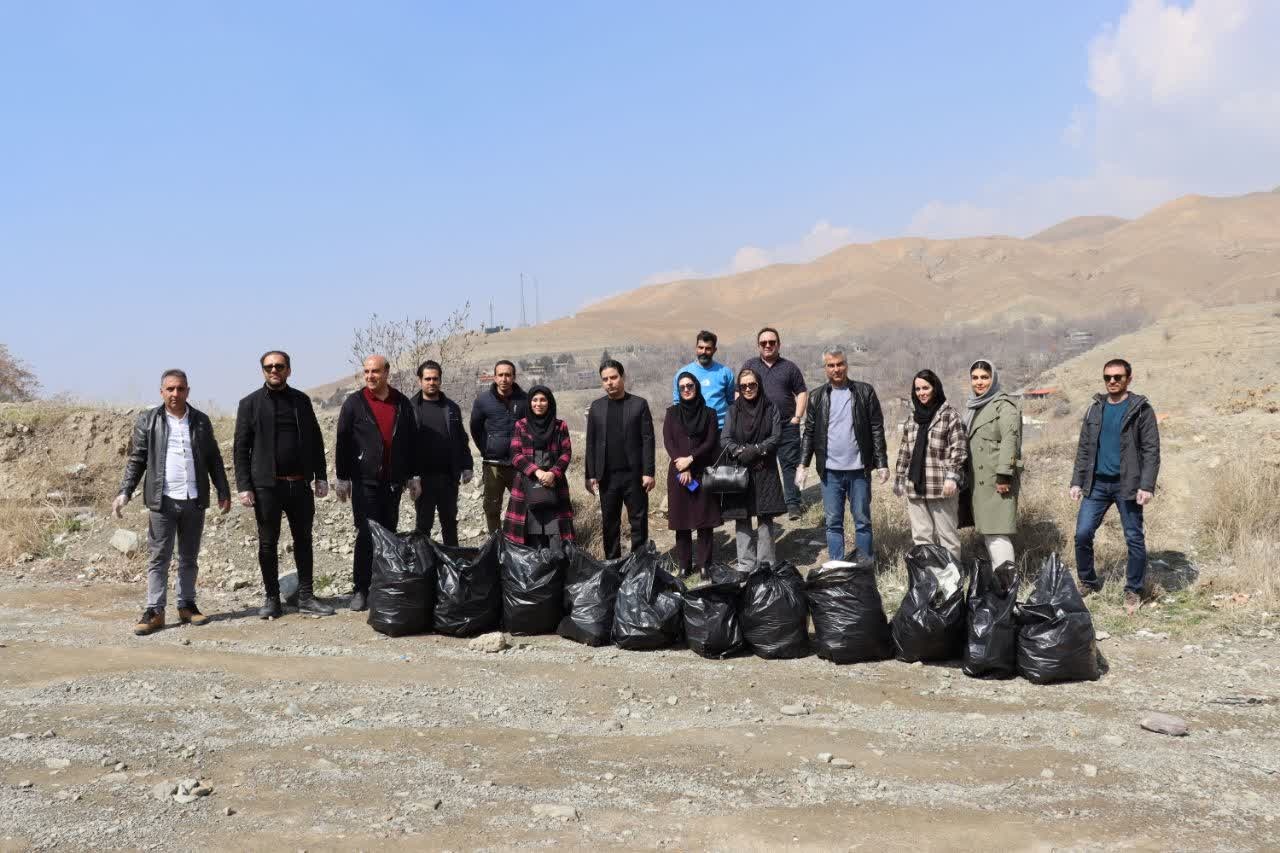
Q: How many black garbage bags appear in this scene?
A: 11